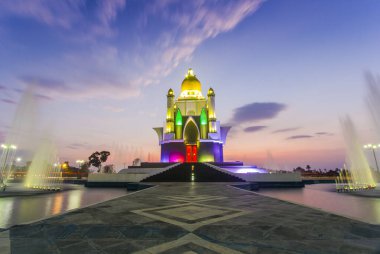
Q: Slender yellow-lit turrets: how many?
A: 2